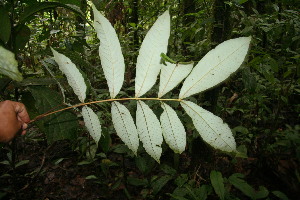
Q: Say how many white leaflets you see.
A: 10